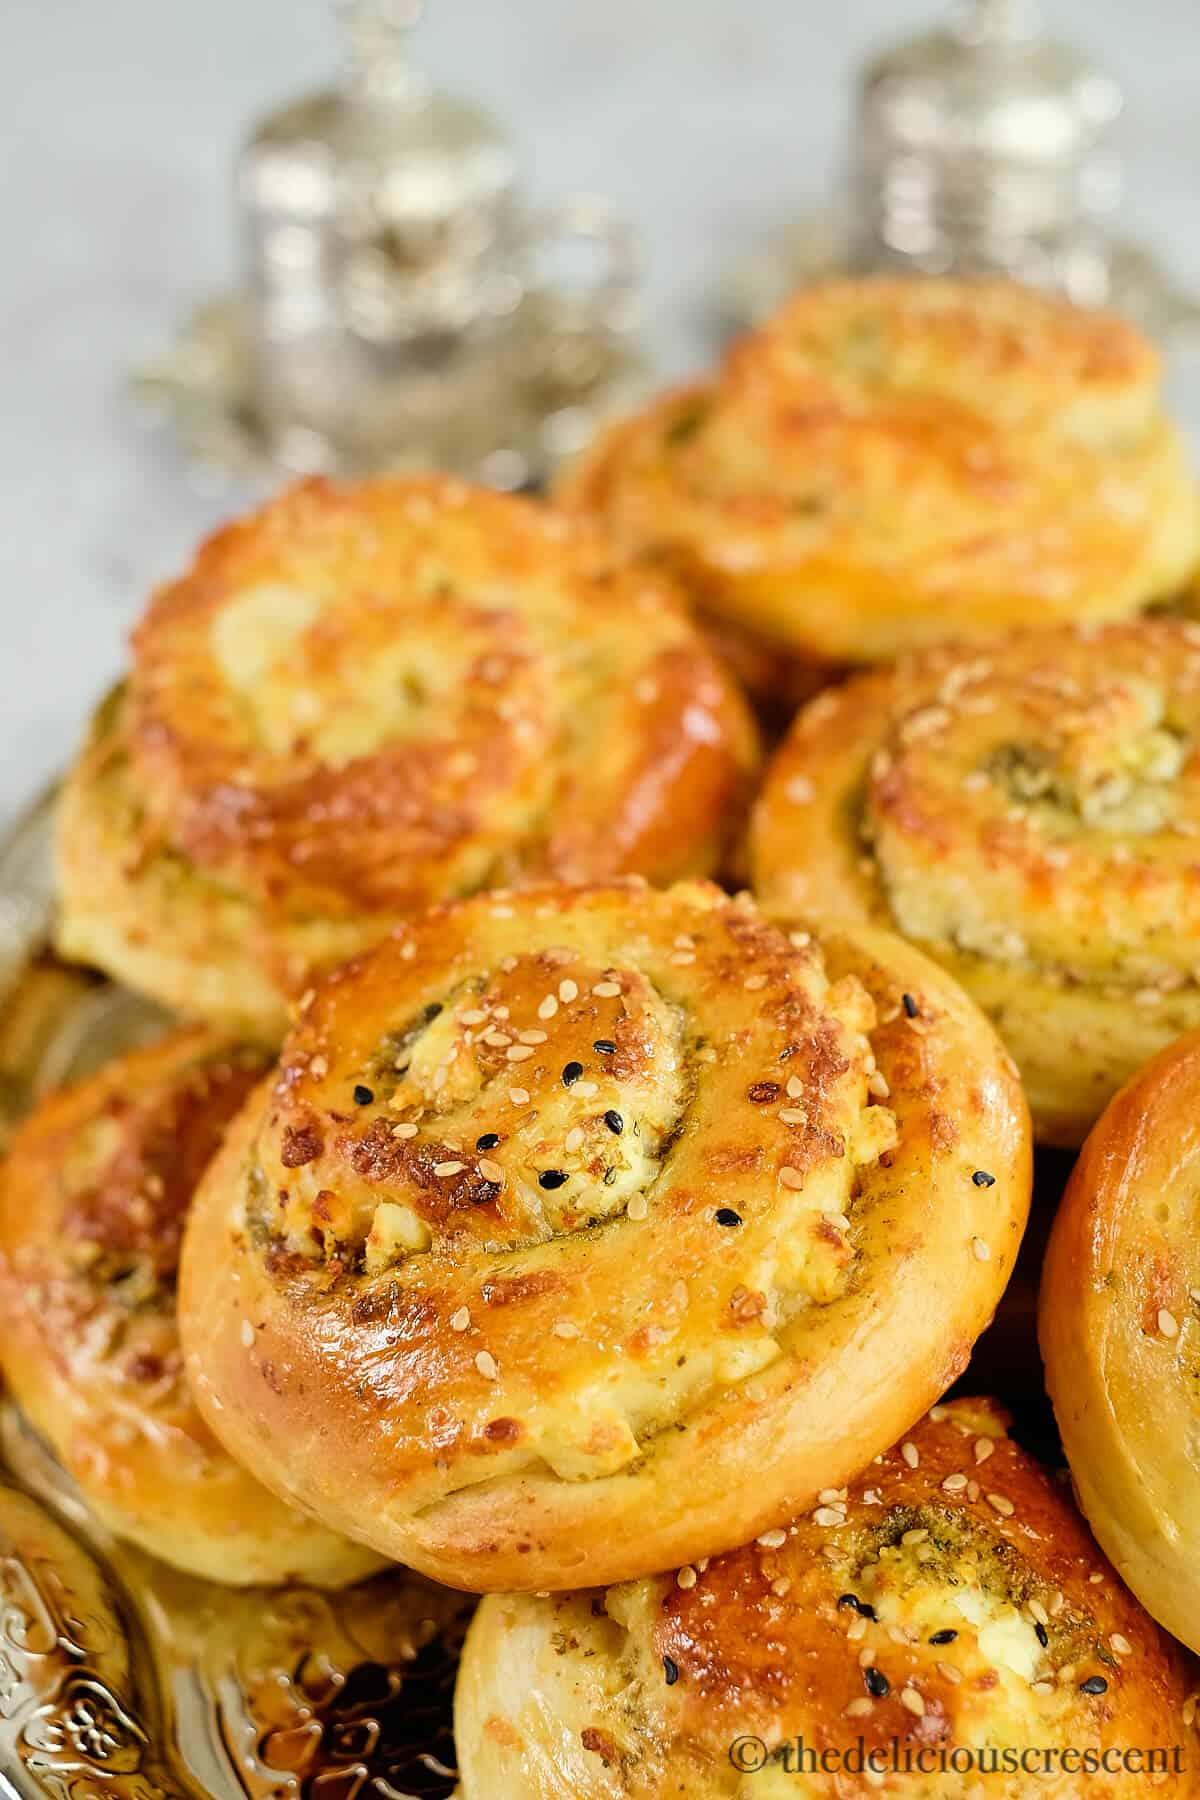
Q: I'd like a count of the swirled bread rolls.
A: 7